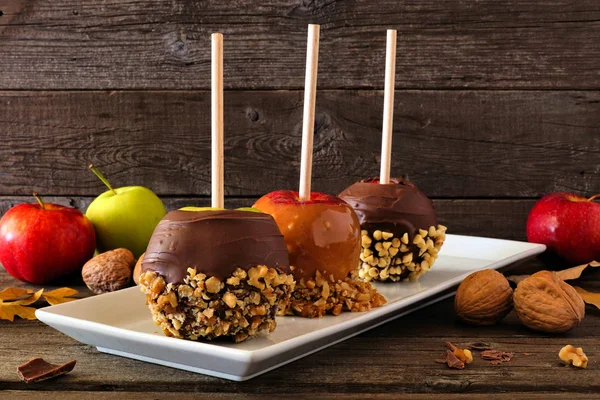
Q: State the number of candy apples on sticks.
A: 3